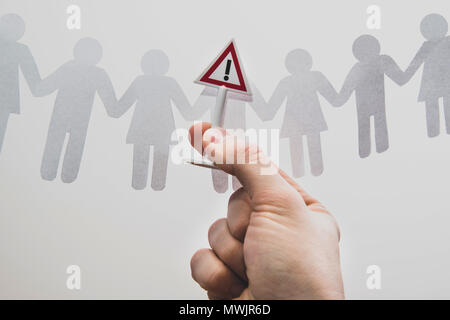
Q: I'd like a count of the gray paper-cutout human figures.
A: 7